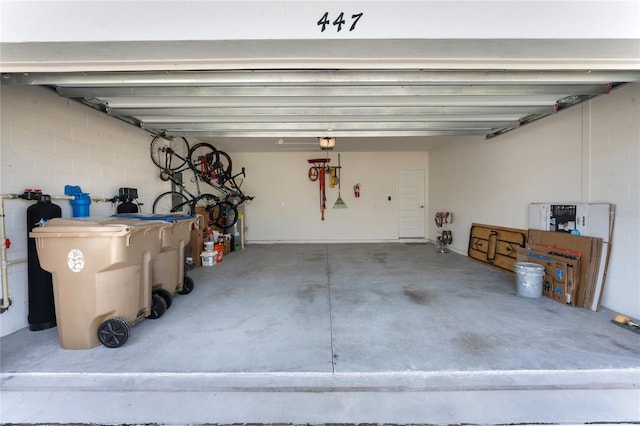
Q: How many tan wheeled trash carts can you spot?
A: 2